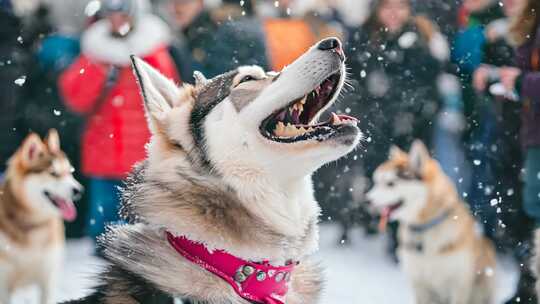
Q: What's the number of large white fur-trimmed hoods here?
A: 1